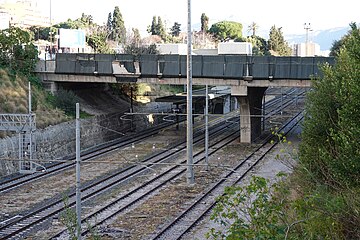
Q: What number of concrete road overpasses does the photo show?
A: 1